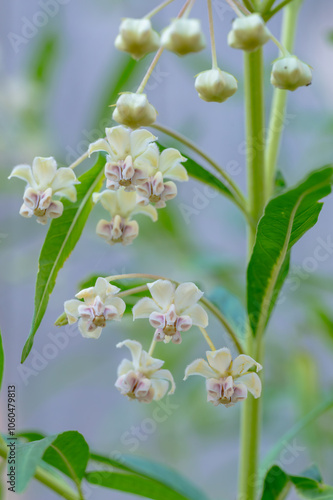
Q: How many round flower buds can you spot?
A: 6